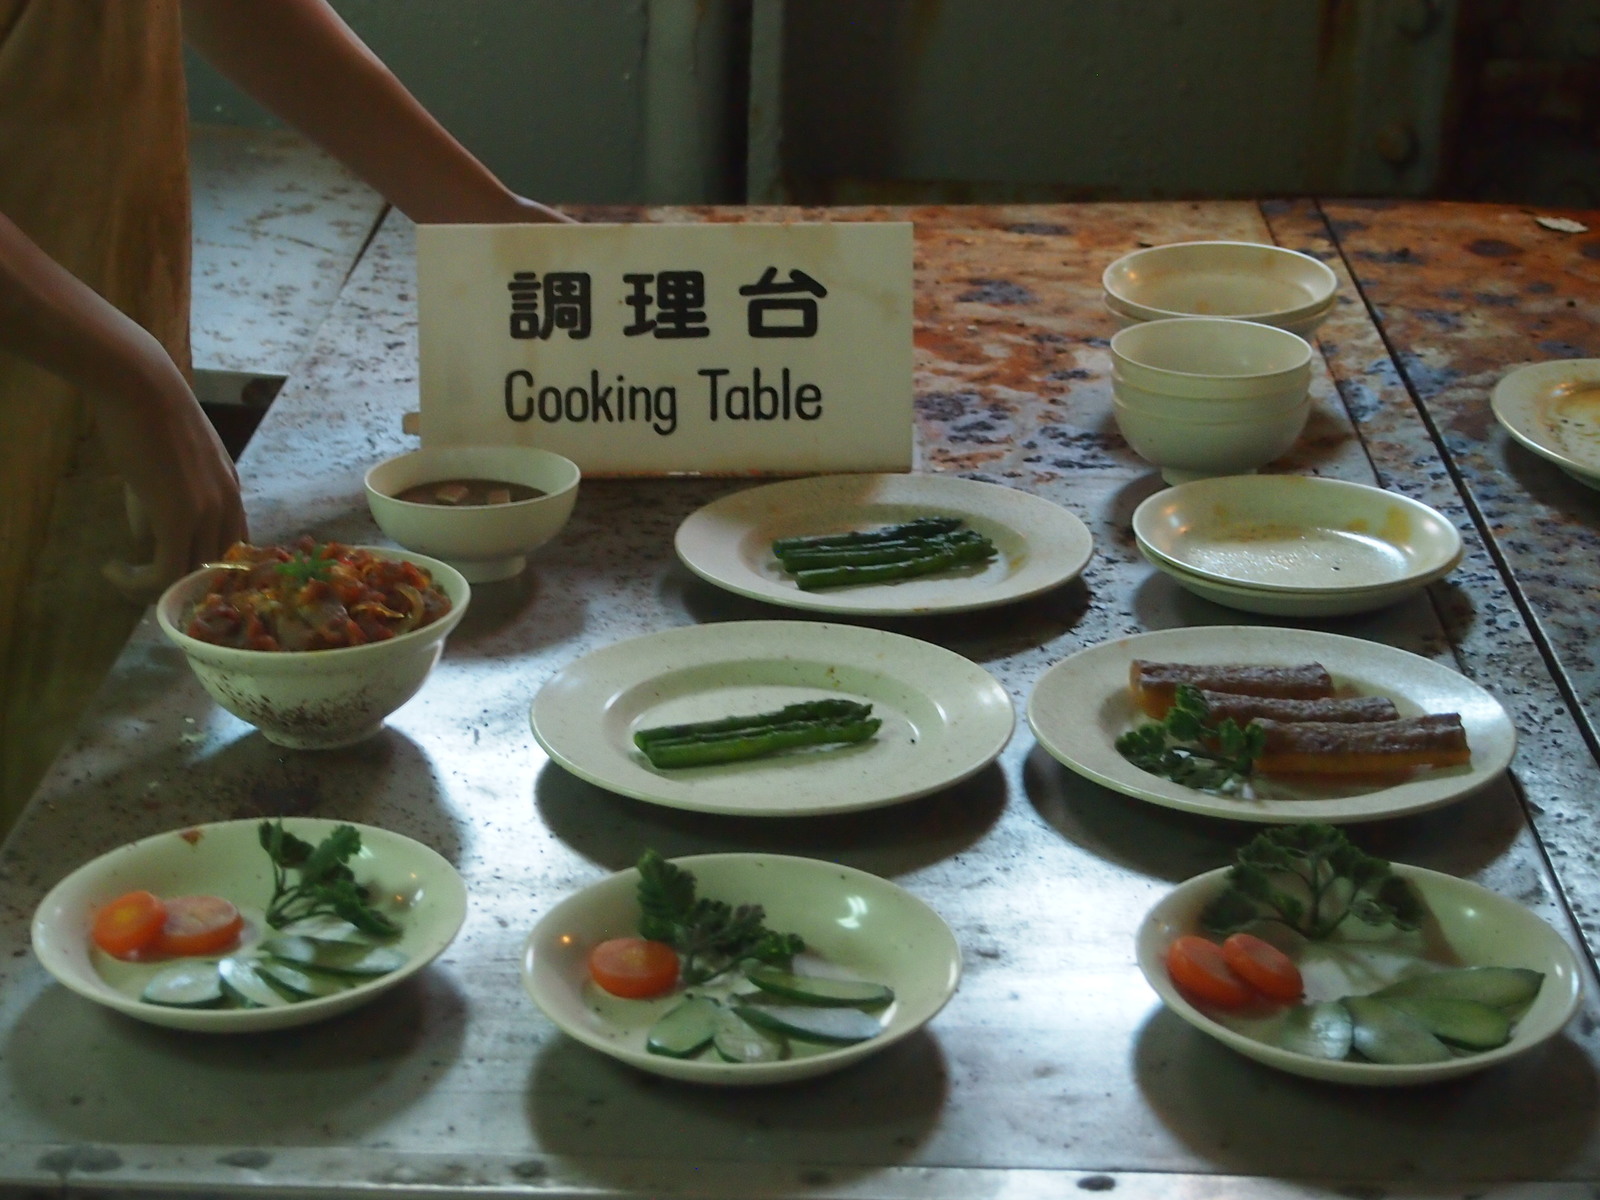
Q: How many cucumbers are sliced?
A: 12